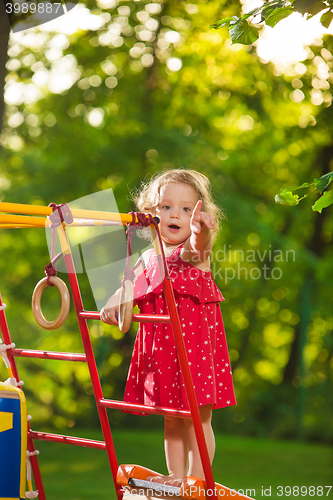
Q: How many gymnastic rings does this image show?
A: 2